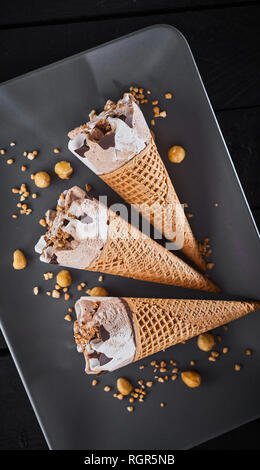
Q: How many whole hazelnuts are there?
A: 9